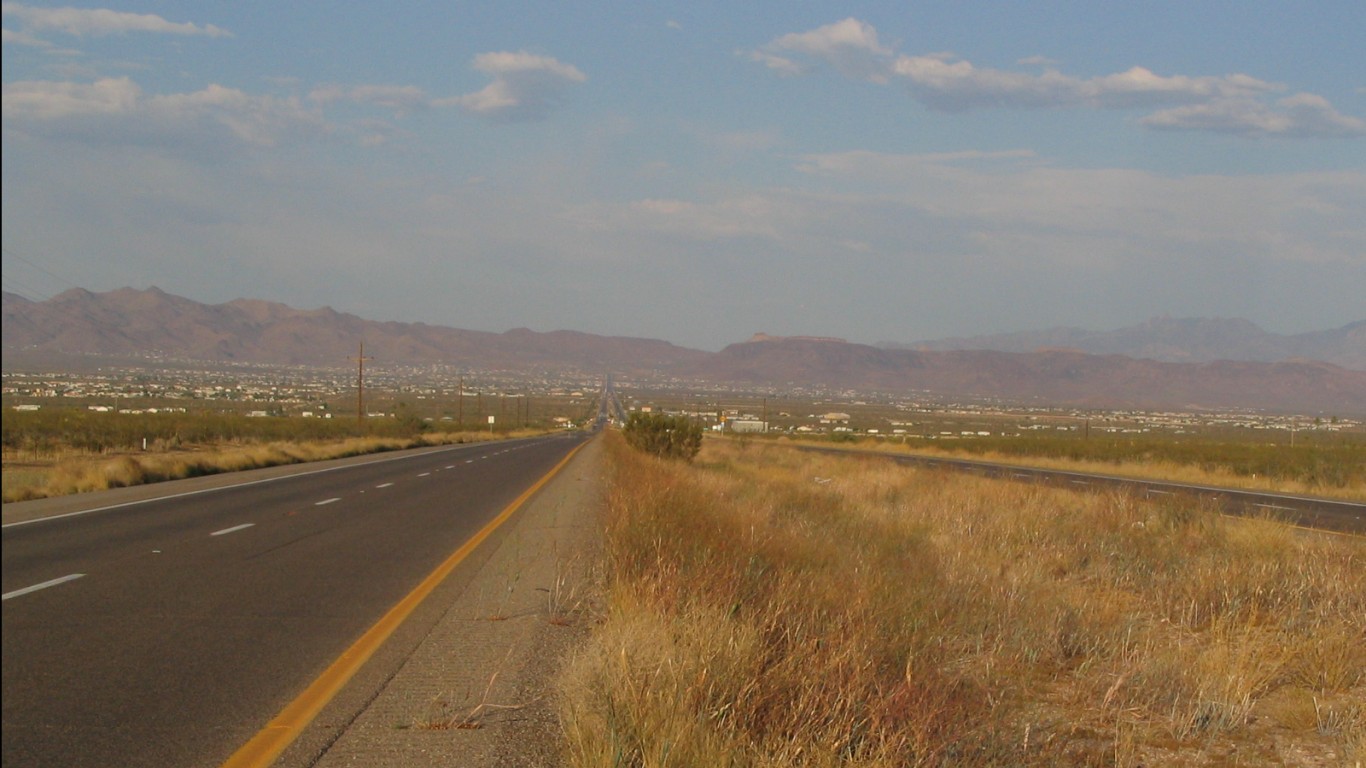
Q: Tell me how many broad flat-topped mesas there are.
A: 1